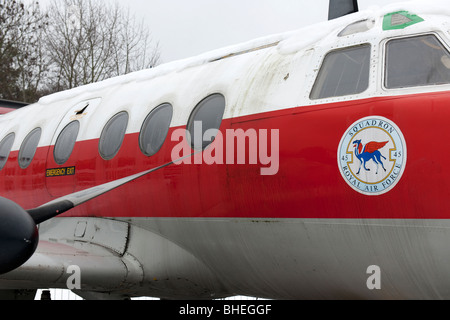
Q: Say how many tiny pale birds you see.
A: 0